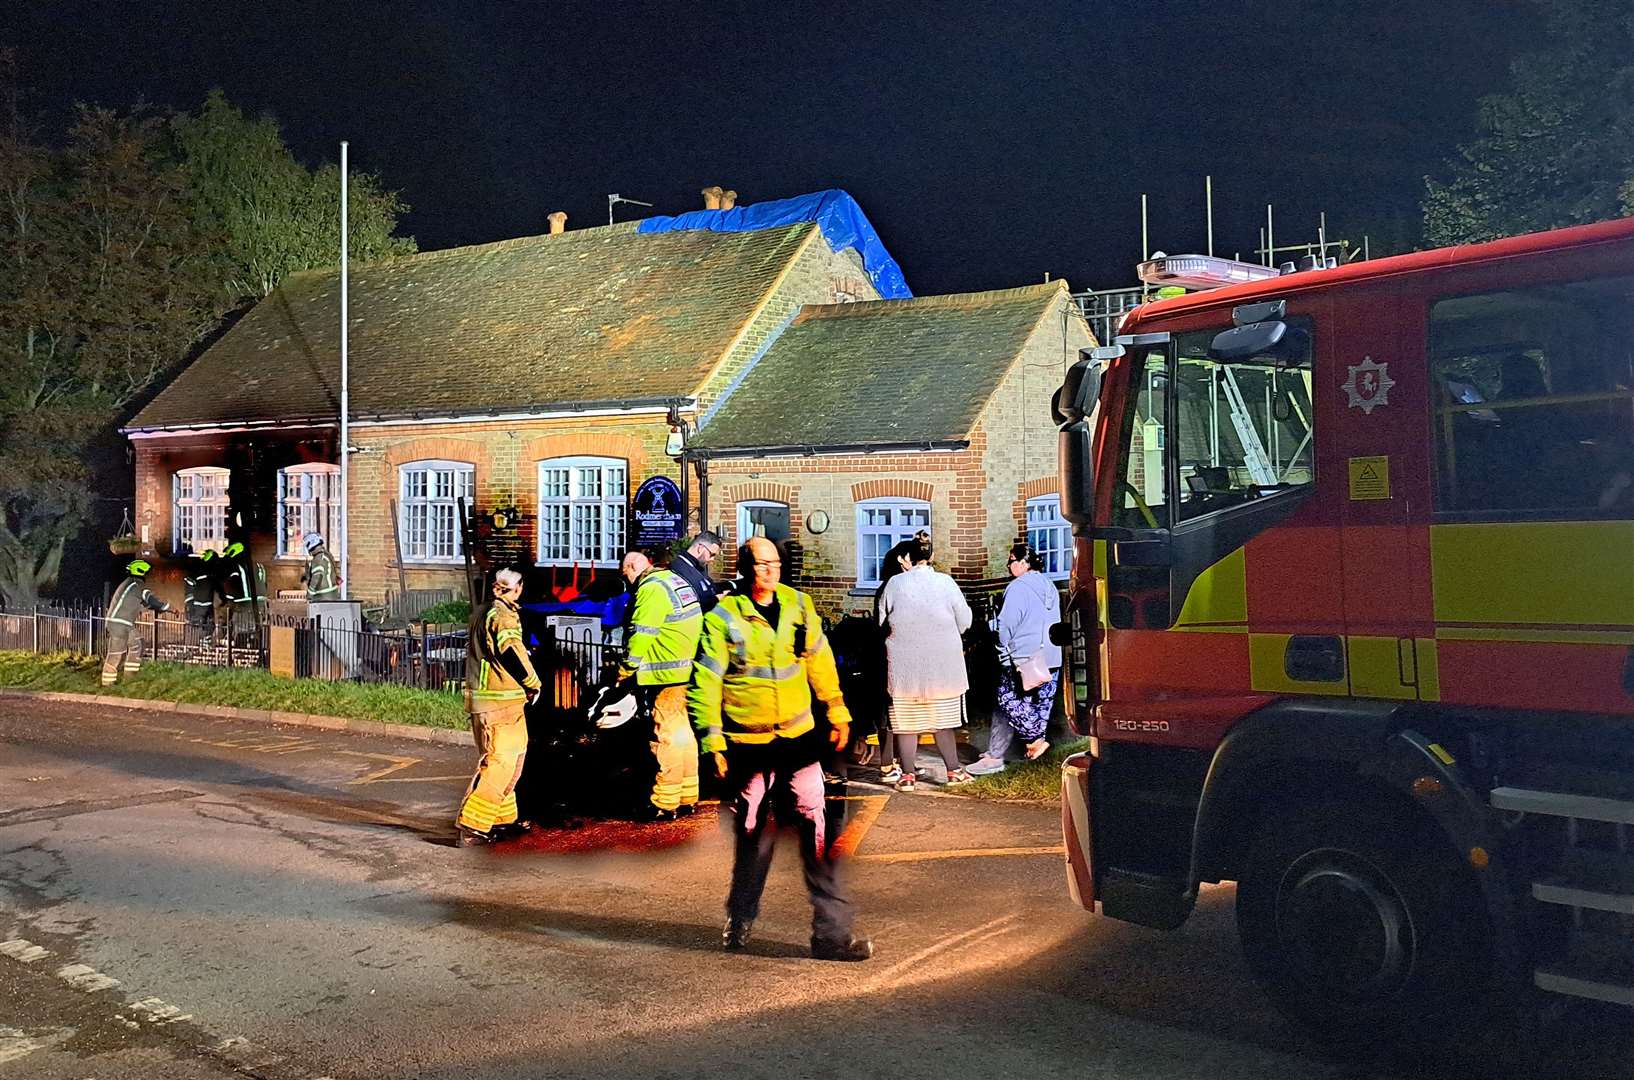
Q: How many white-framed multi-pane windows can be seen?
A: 6